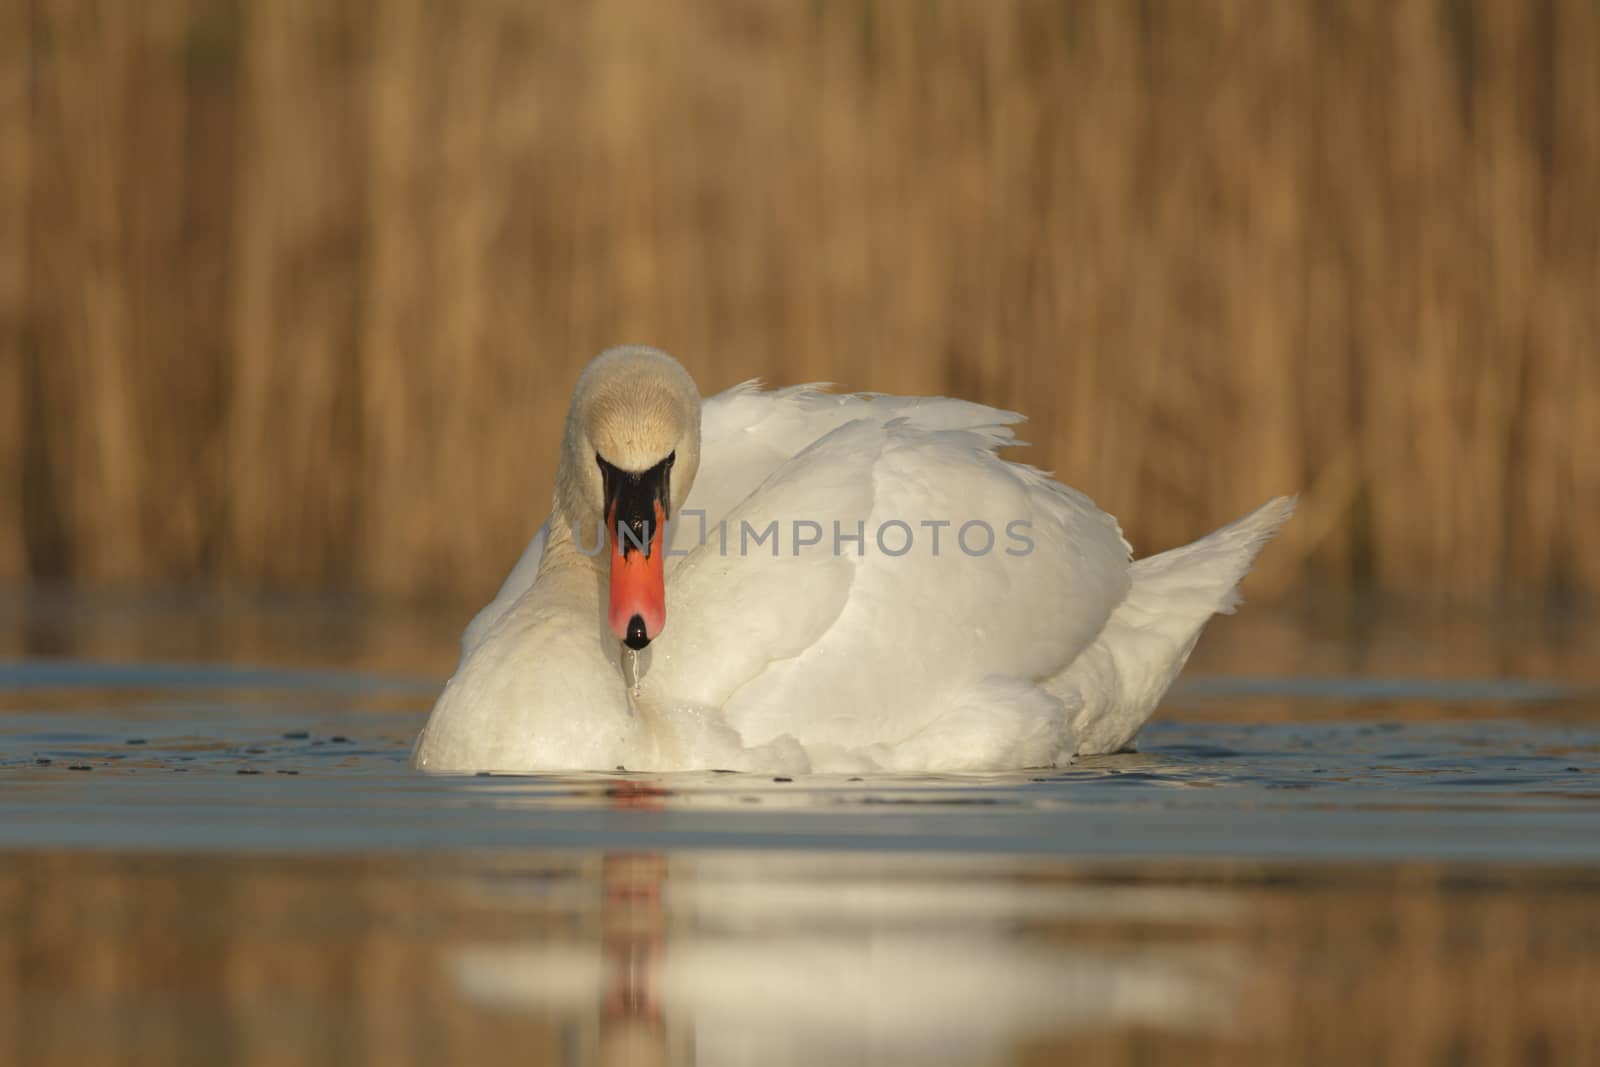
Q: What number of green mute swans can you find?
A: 0